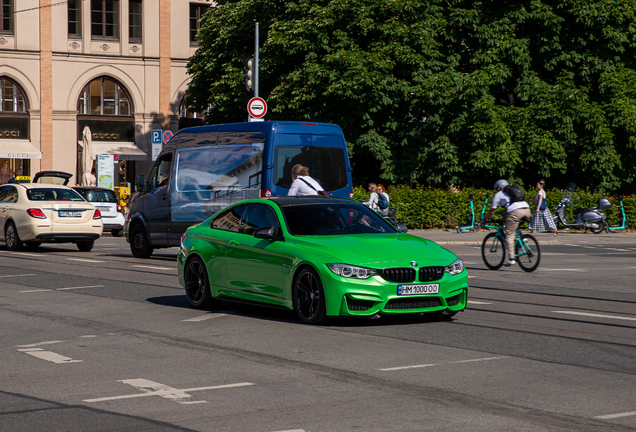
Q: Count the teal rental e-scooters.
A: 3